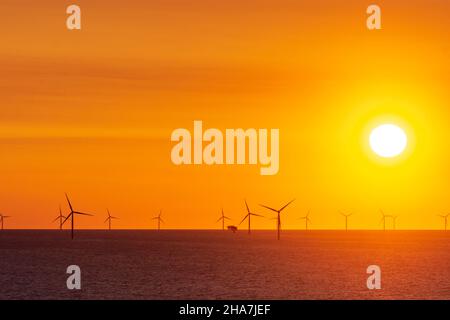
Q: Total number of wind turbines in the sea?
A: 13